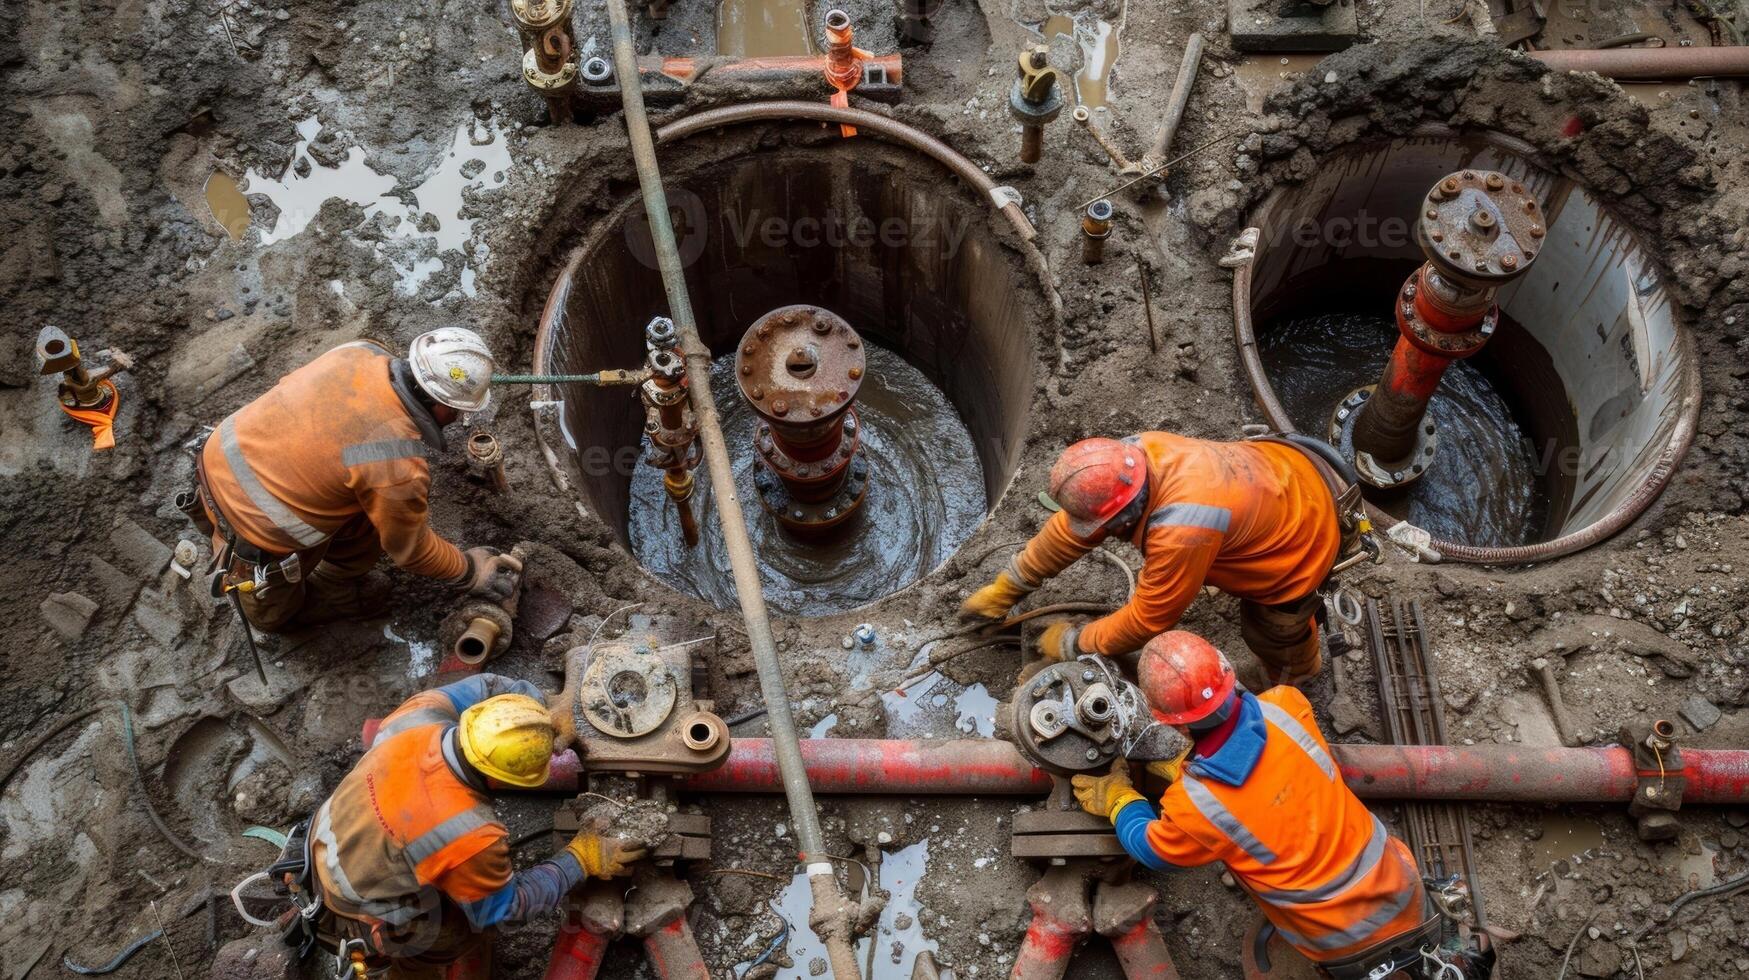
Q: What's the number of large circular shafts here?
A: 2